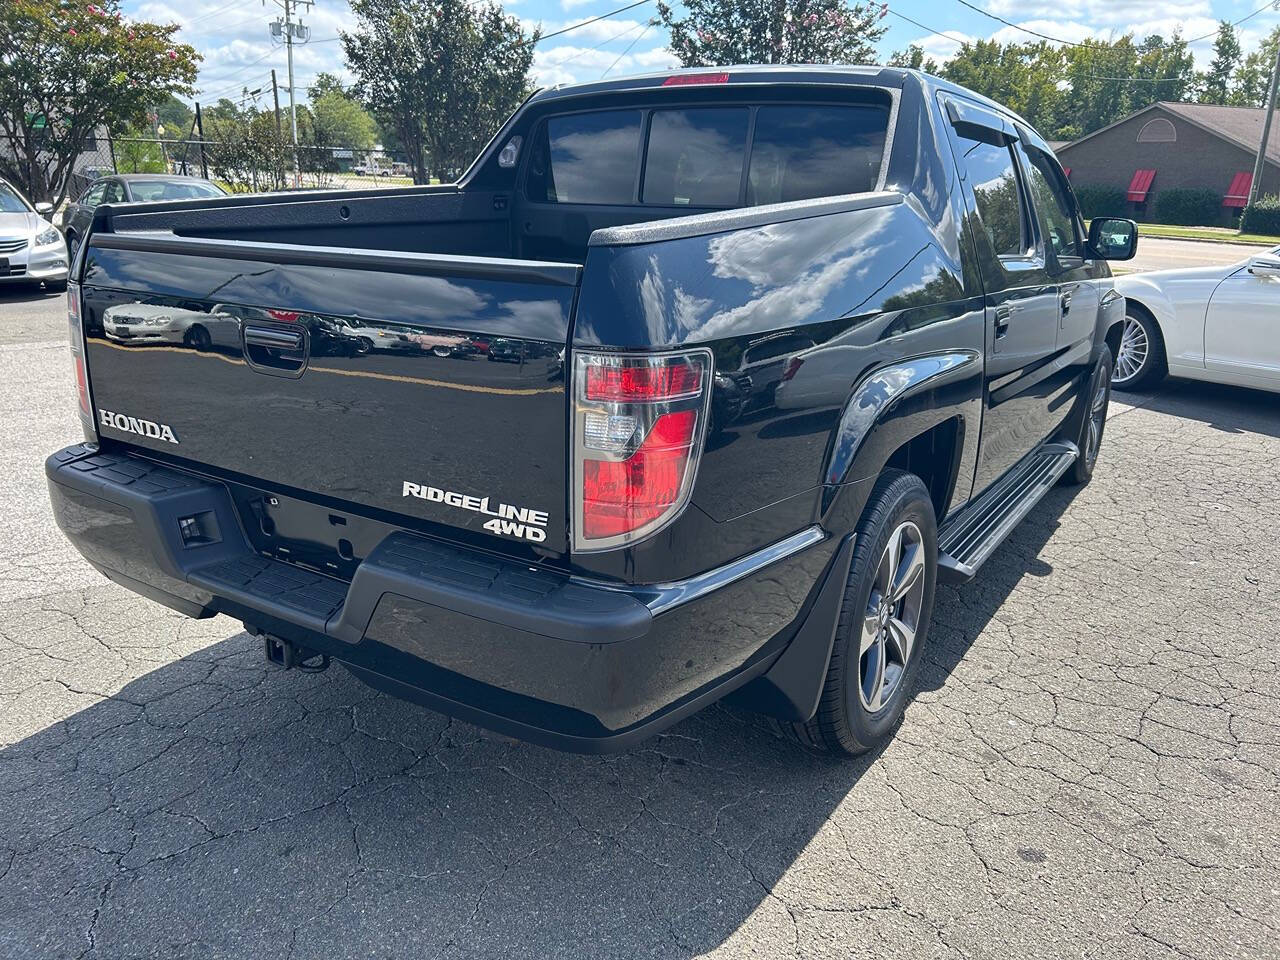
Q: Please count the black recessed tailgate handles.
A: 1